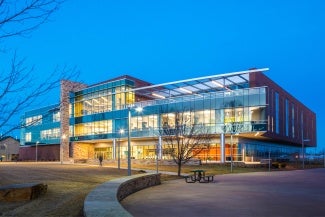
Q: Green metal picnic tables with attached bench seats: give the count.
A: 1